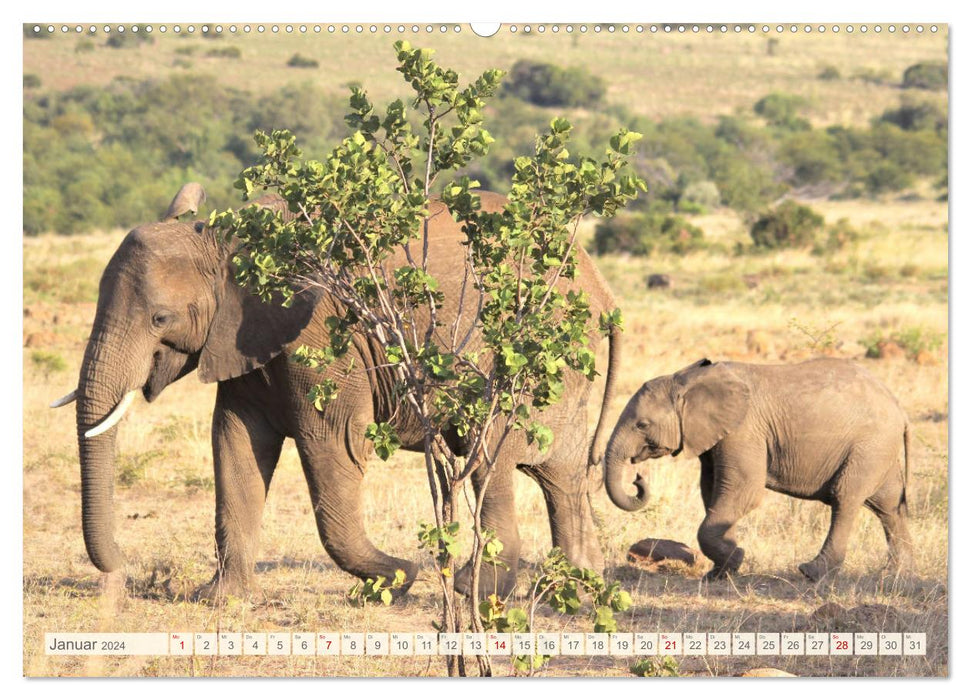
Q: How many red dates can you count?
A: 5